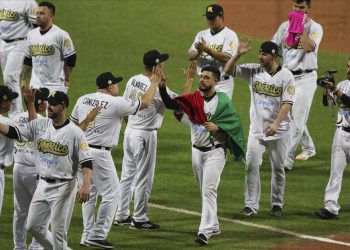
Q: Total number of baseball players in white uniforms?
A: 12